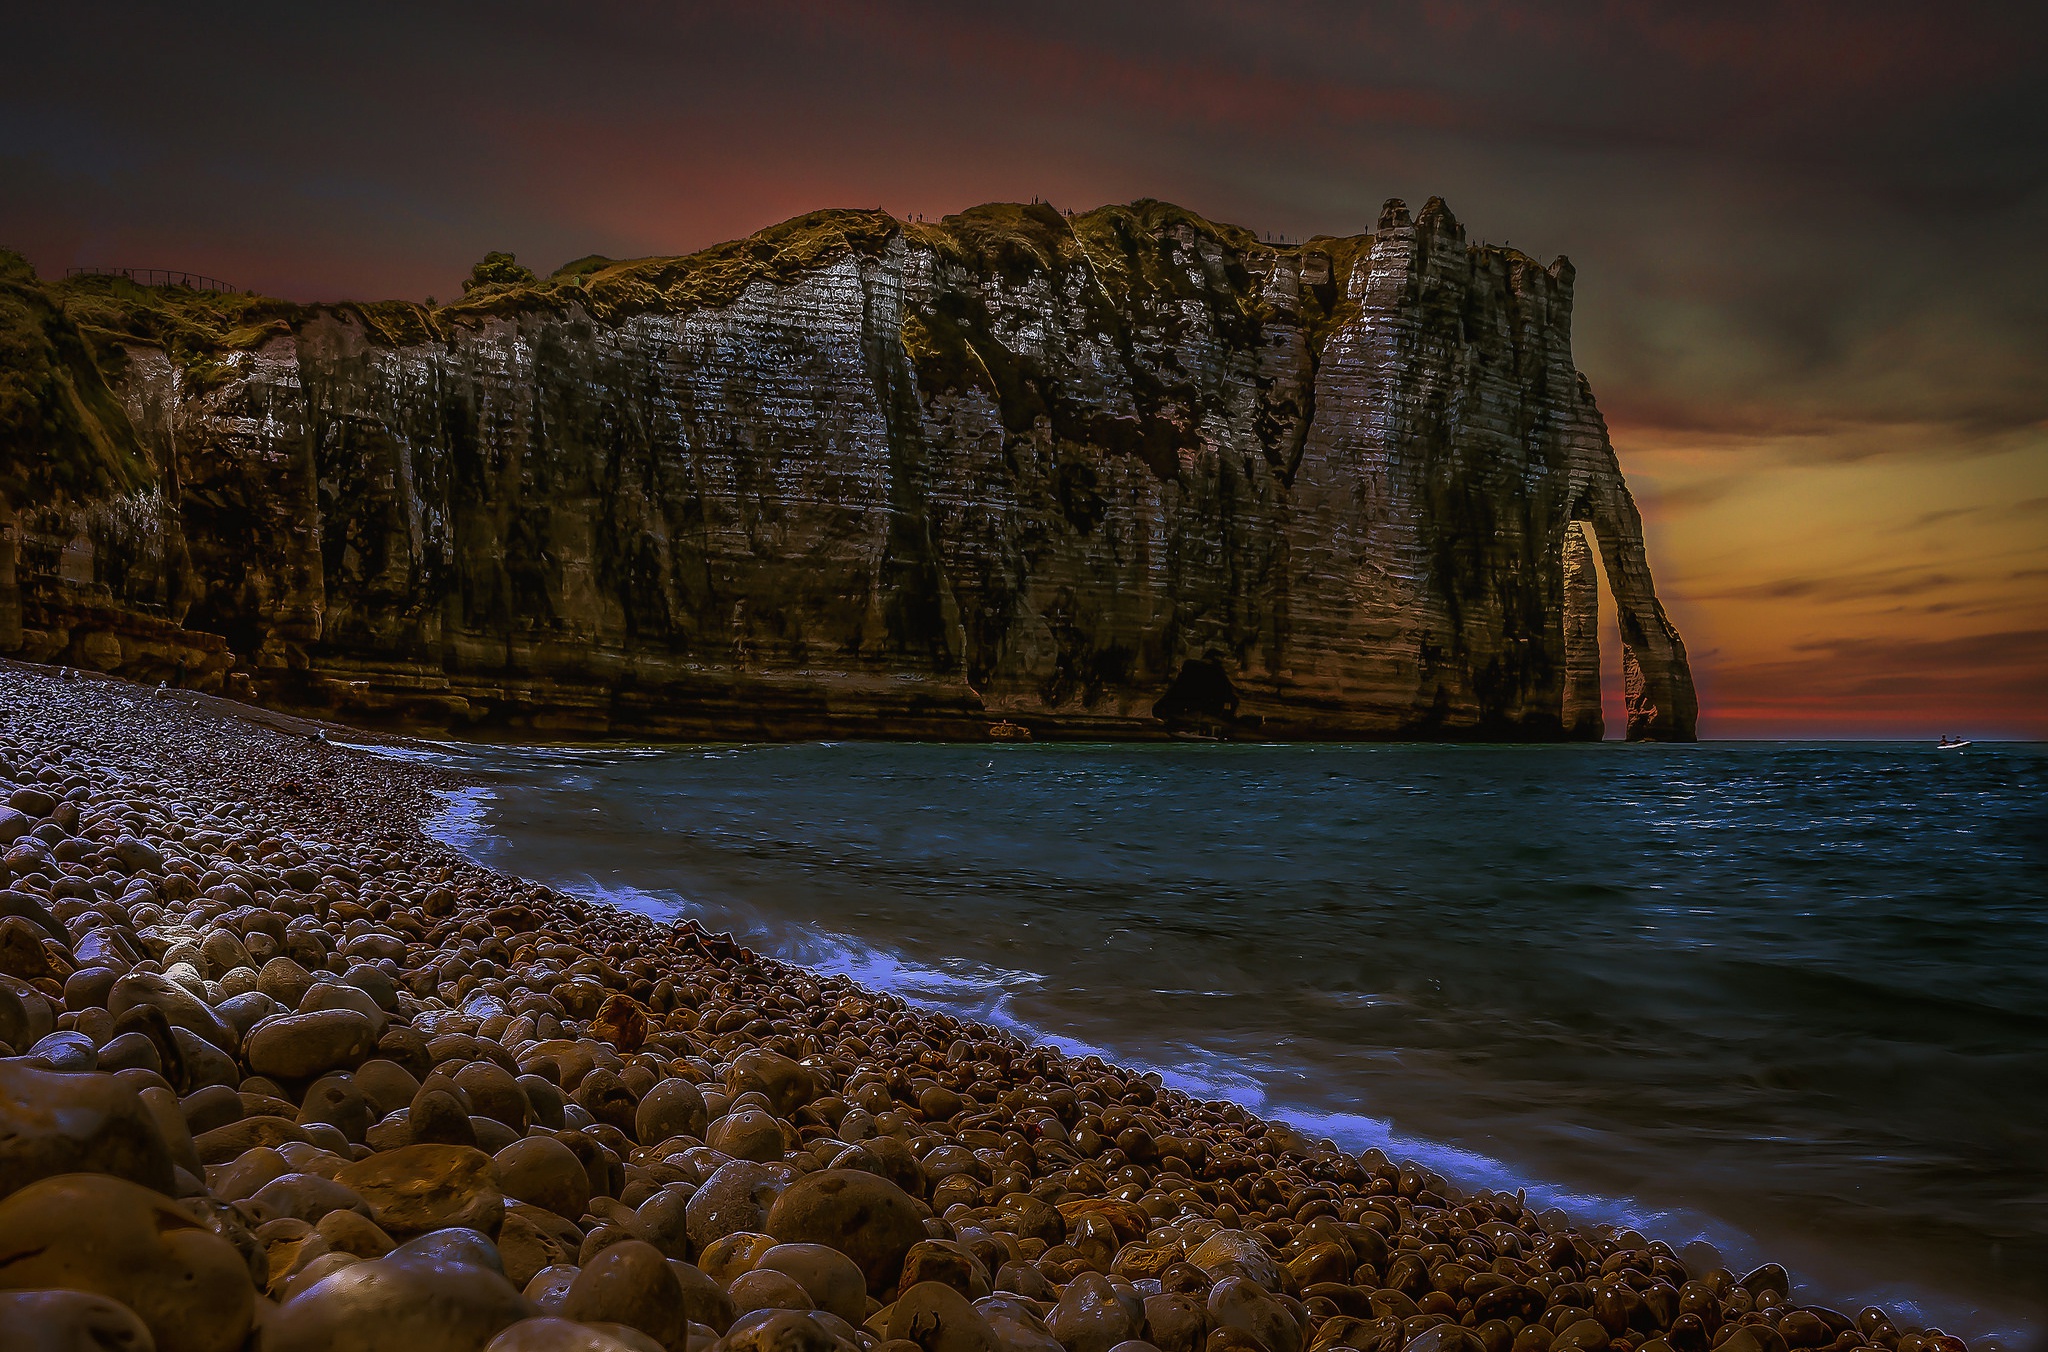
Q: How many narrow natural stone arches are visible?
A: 1